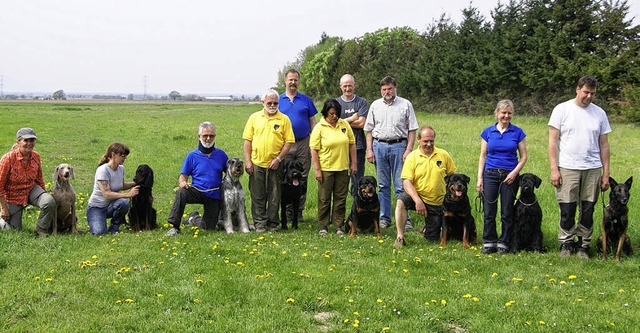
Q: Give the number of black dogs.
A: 6